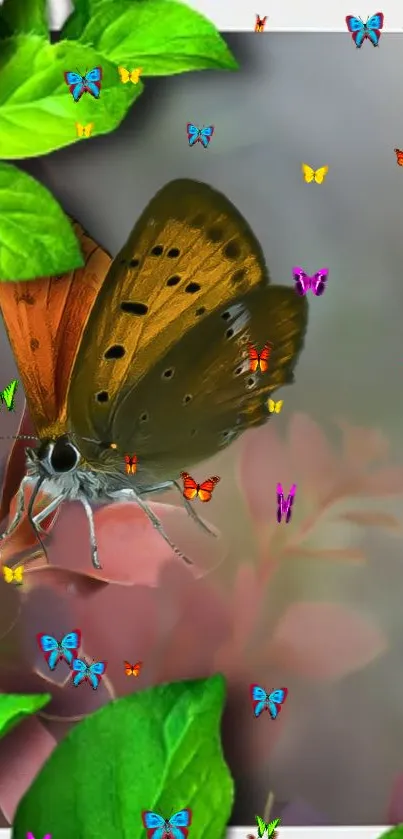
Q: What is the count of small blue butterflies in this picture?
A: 7